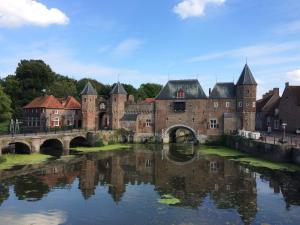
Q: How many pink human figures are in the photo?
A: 0